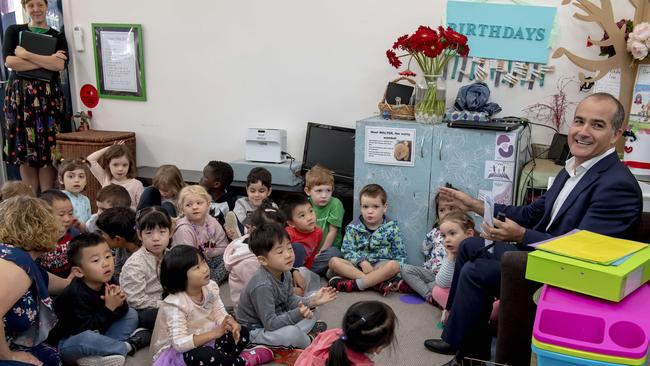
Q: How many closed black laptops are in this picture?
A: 1